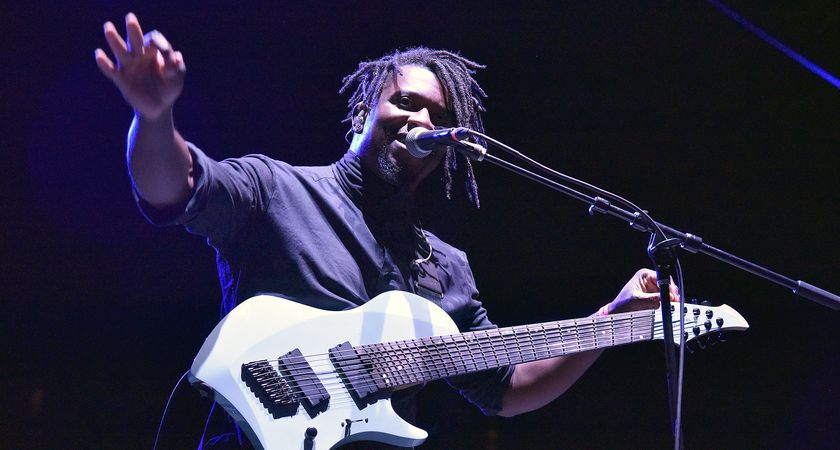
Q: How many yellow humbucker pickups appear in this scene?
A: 0